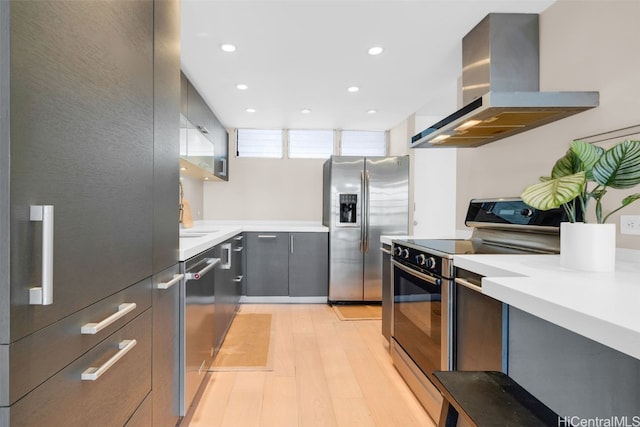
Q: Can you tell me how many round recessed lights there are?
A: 7